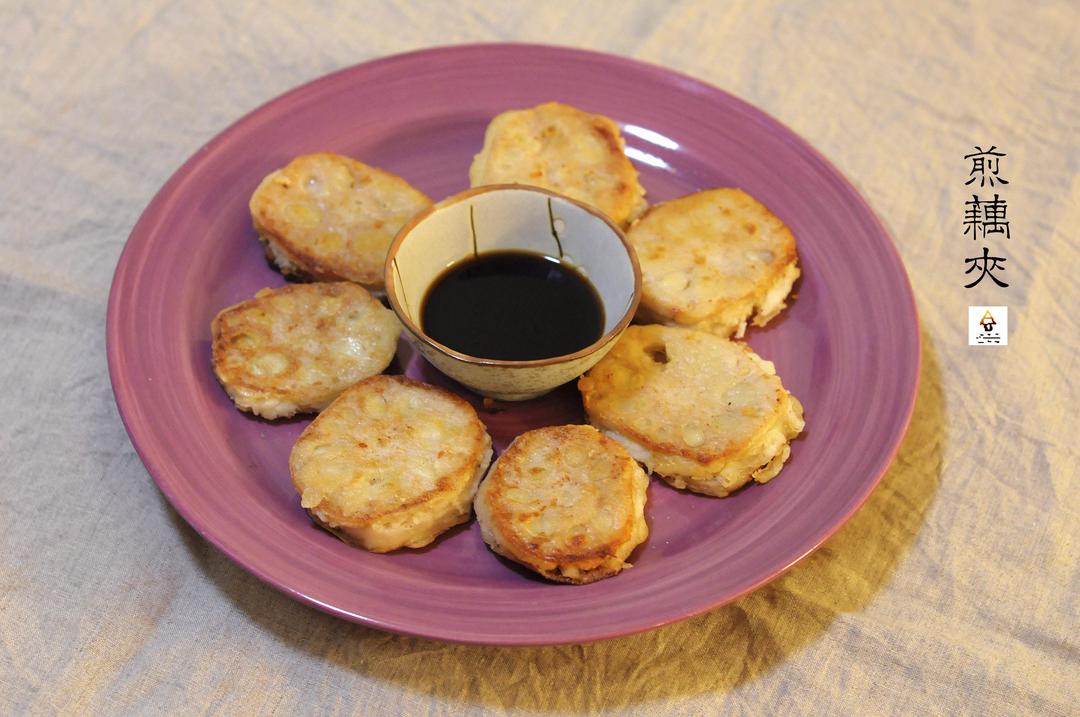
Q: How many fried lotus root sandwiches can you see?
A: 7